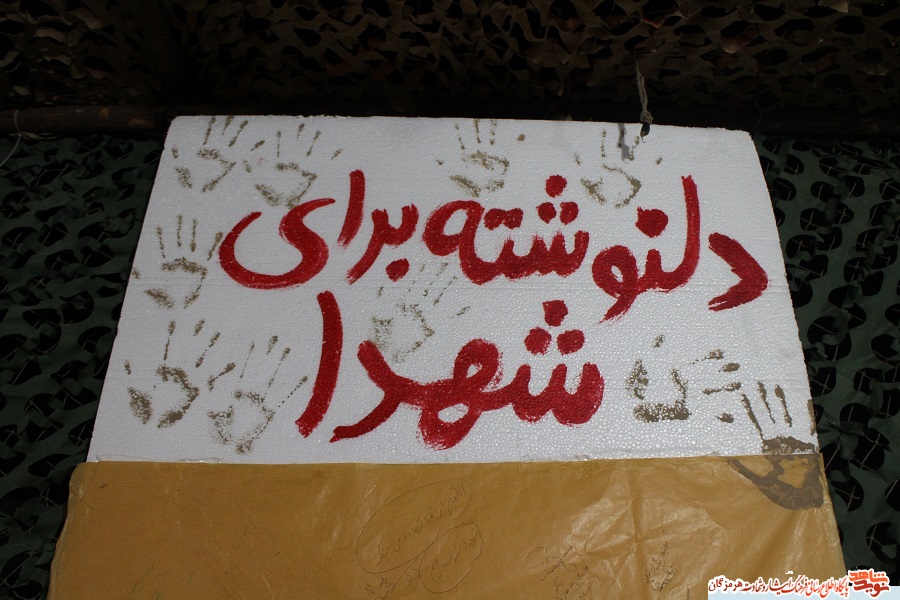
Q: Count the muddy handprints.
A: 10